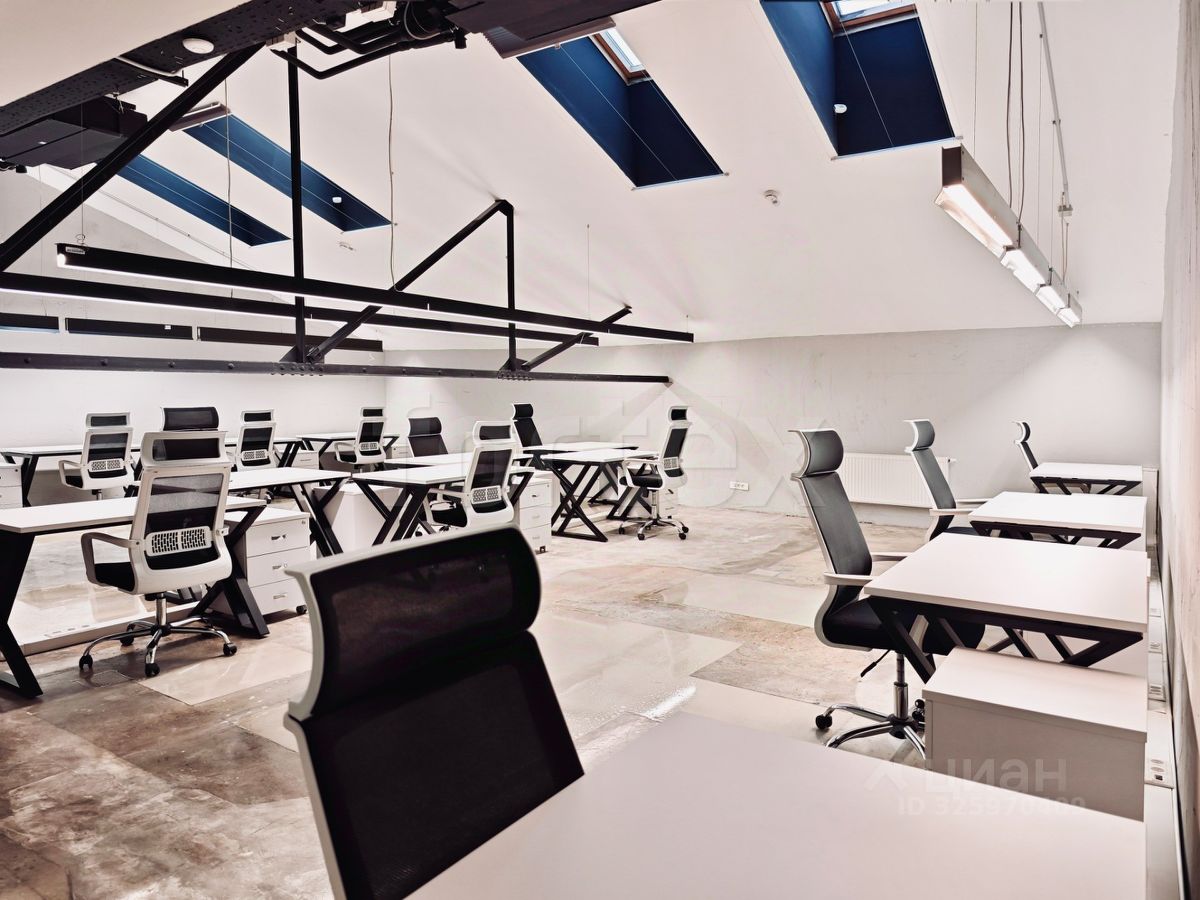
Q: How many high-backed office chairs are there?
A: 13